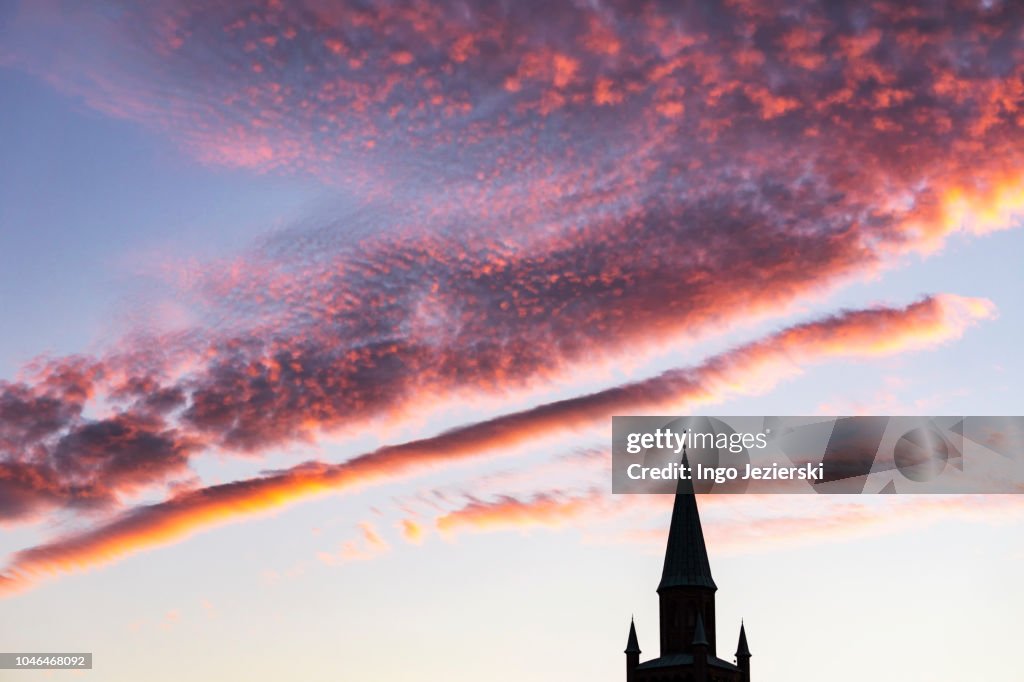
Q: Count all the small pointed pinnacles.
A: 3